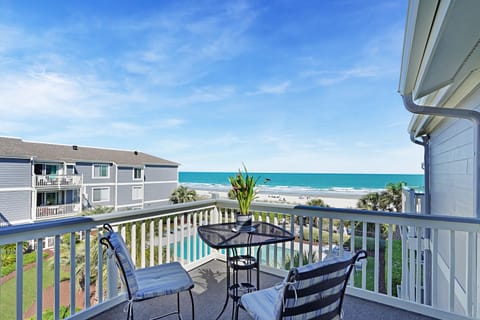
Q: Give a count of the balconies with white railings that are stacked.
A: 2